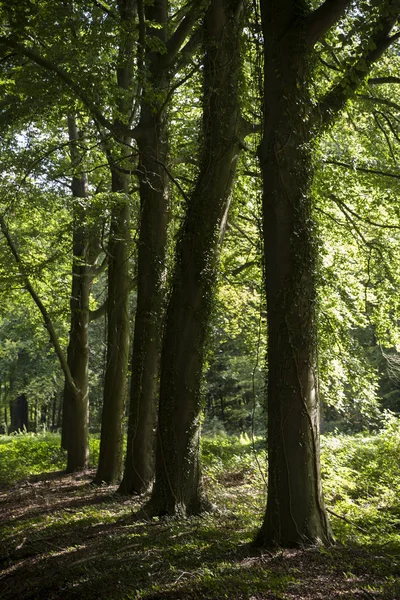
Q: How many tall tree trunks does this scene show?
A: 5